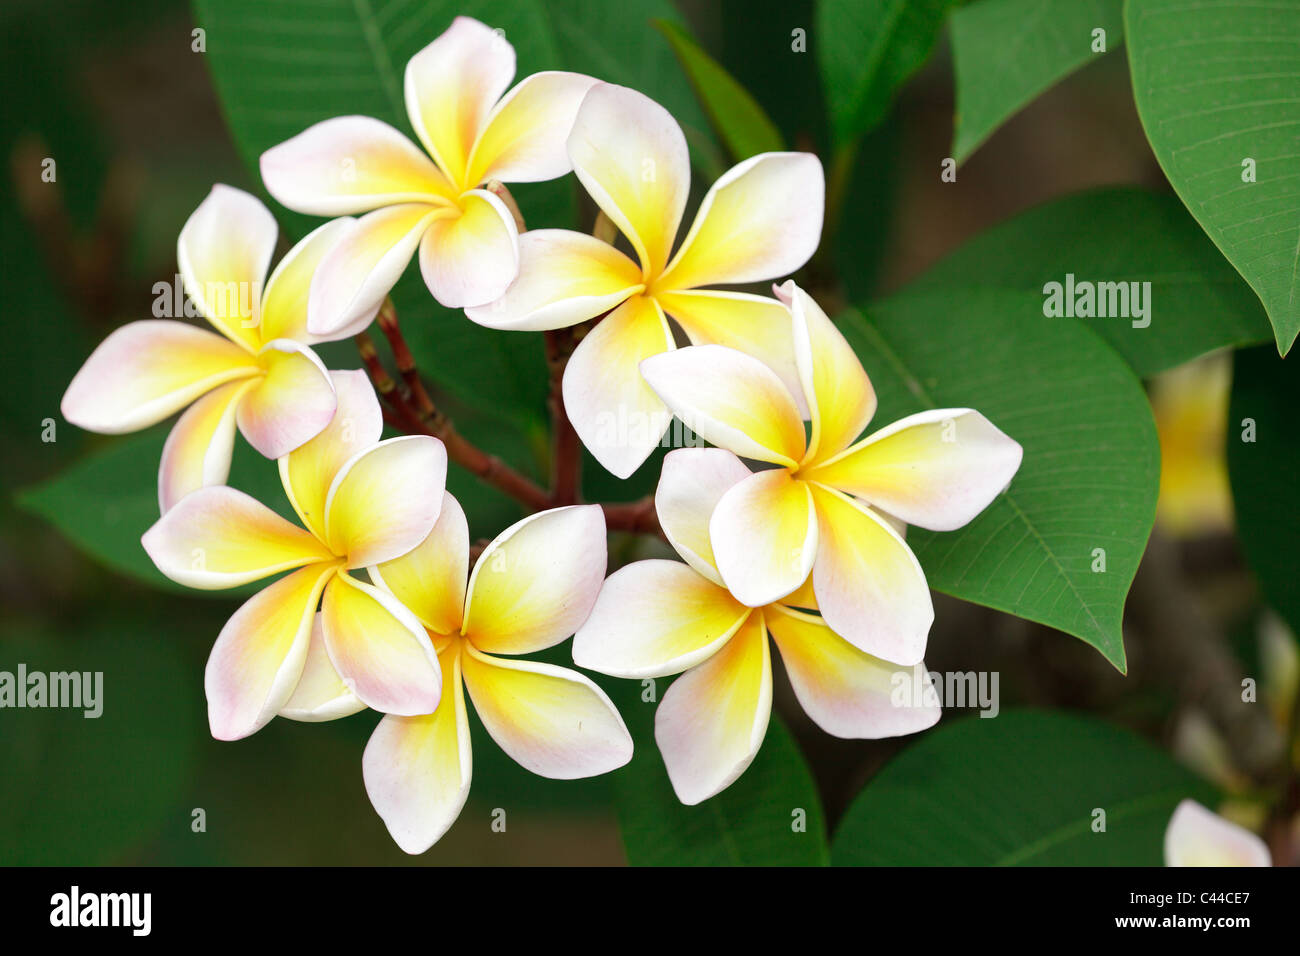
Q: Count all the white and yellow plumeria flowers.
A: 7